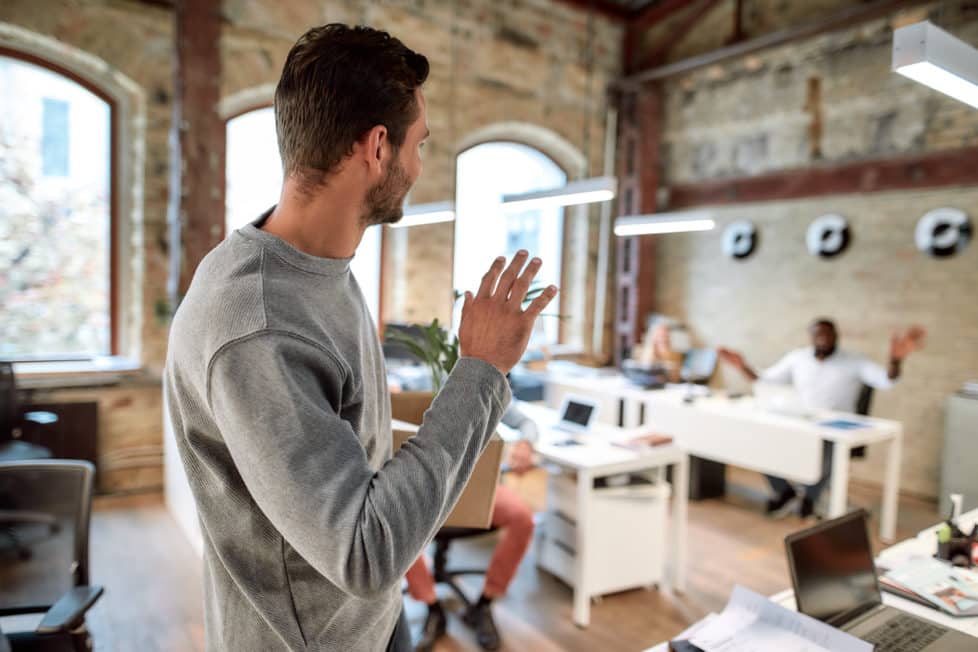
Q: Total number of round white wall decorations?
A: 3